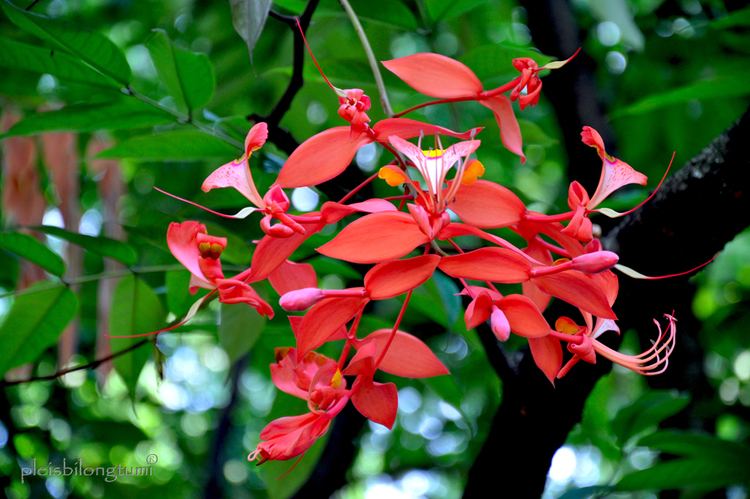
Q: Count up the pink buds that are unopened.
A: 3